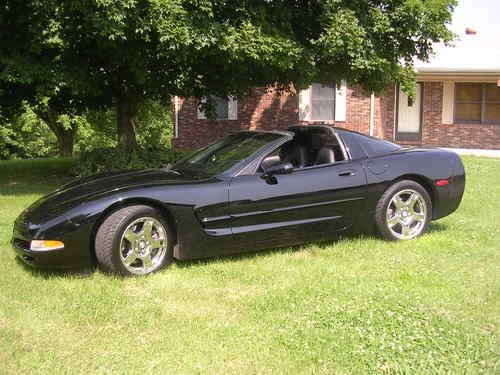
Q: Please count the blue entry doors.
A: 0